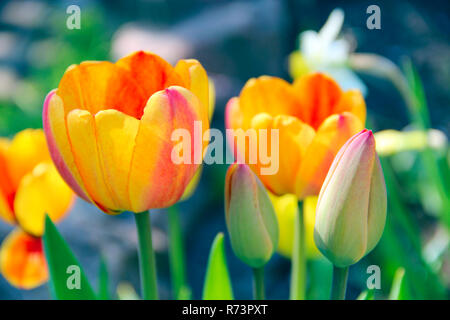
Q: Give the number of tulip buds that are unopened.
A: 2